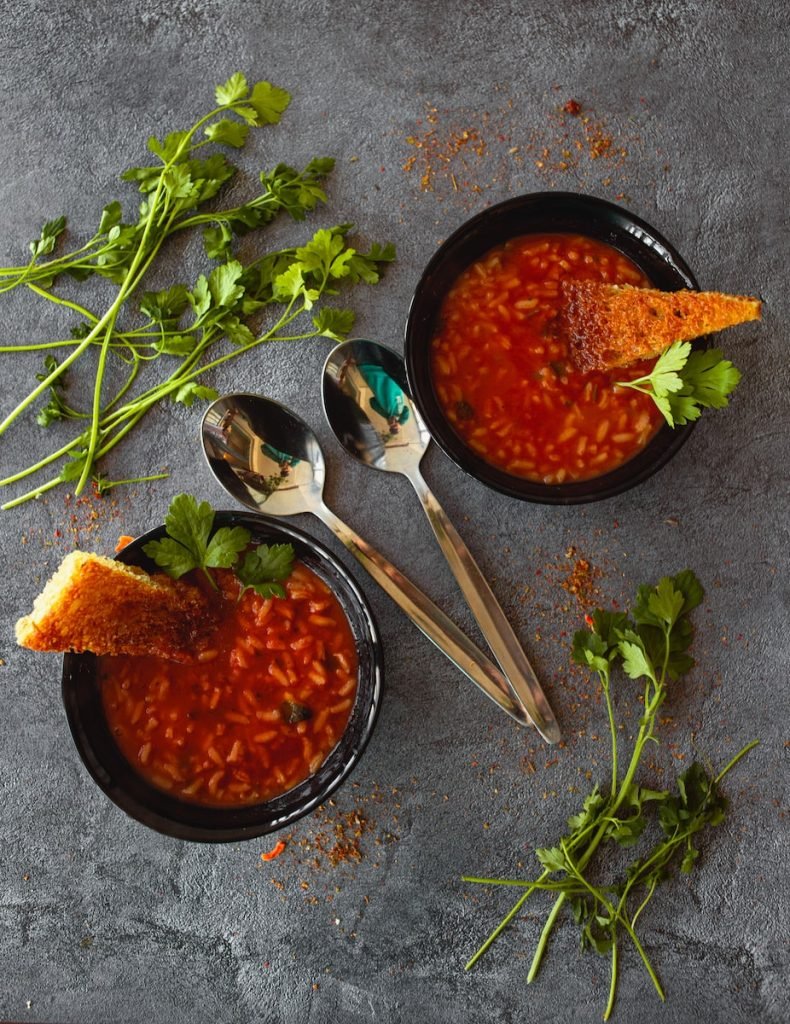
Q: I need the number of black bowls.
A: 2